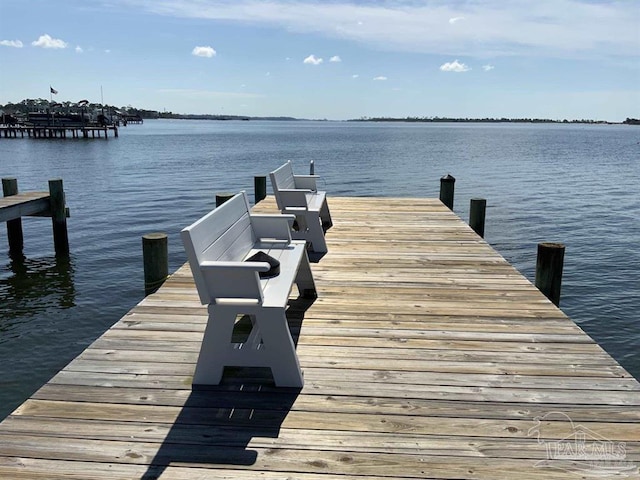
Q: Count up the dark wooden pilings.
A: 8